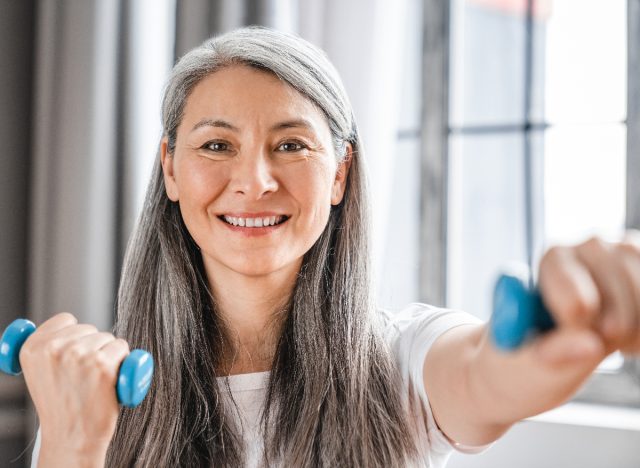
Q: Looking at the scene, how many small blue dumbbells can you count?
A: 2